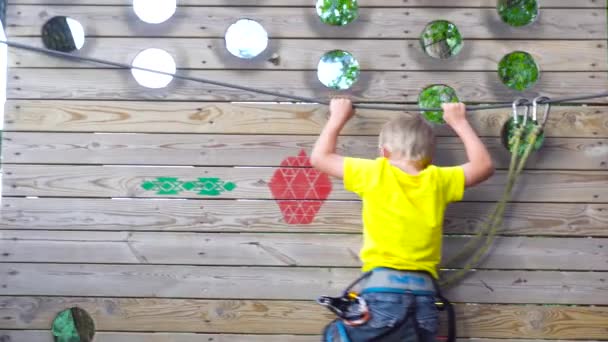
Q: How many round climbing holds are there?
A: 12